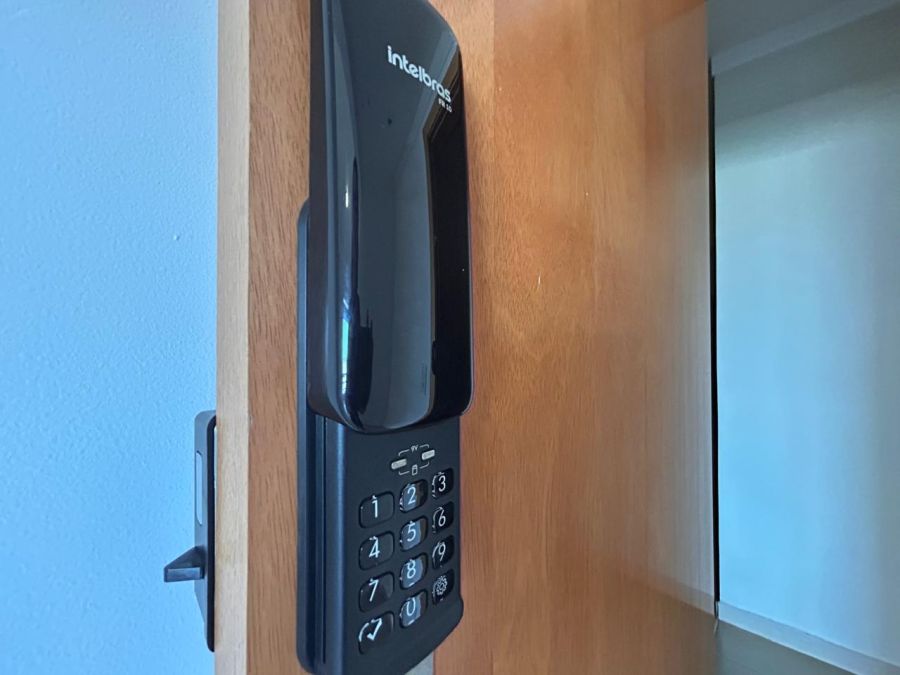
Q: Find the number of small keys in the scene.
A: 12